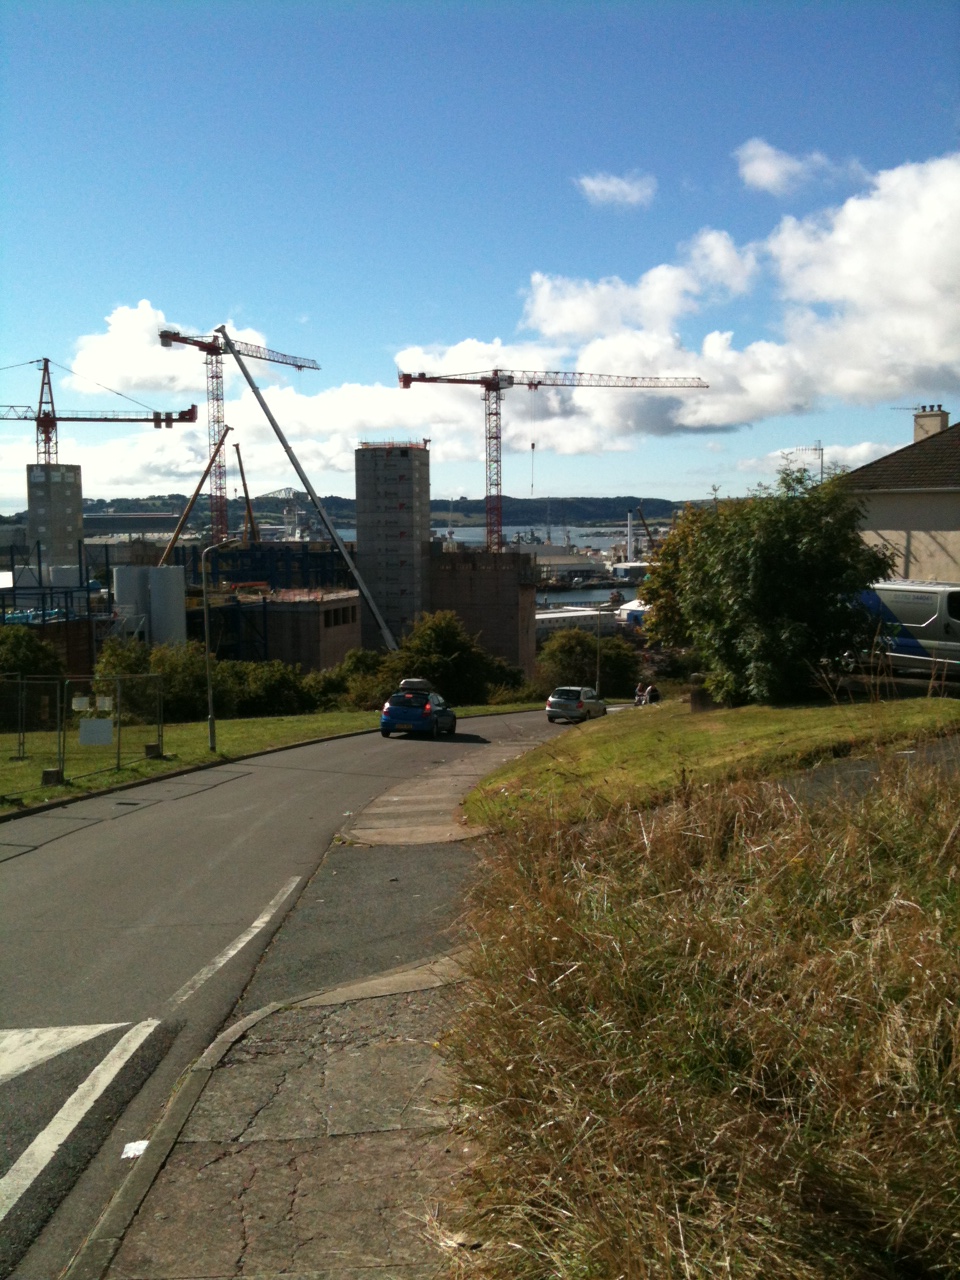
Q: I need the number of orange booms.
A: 2